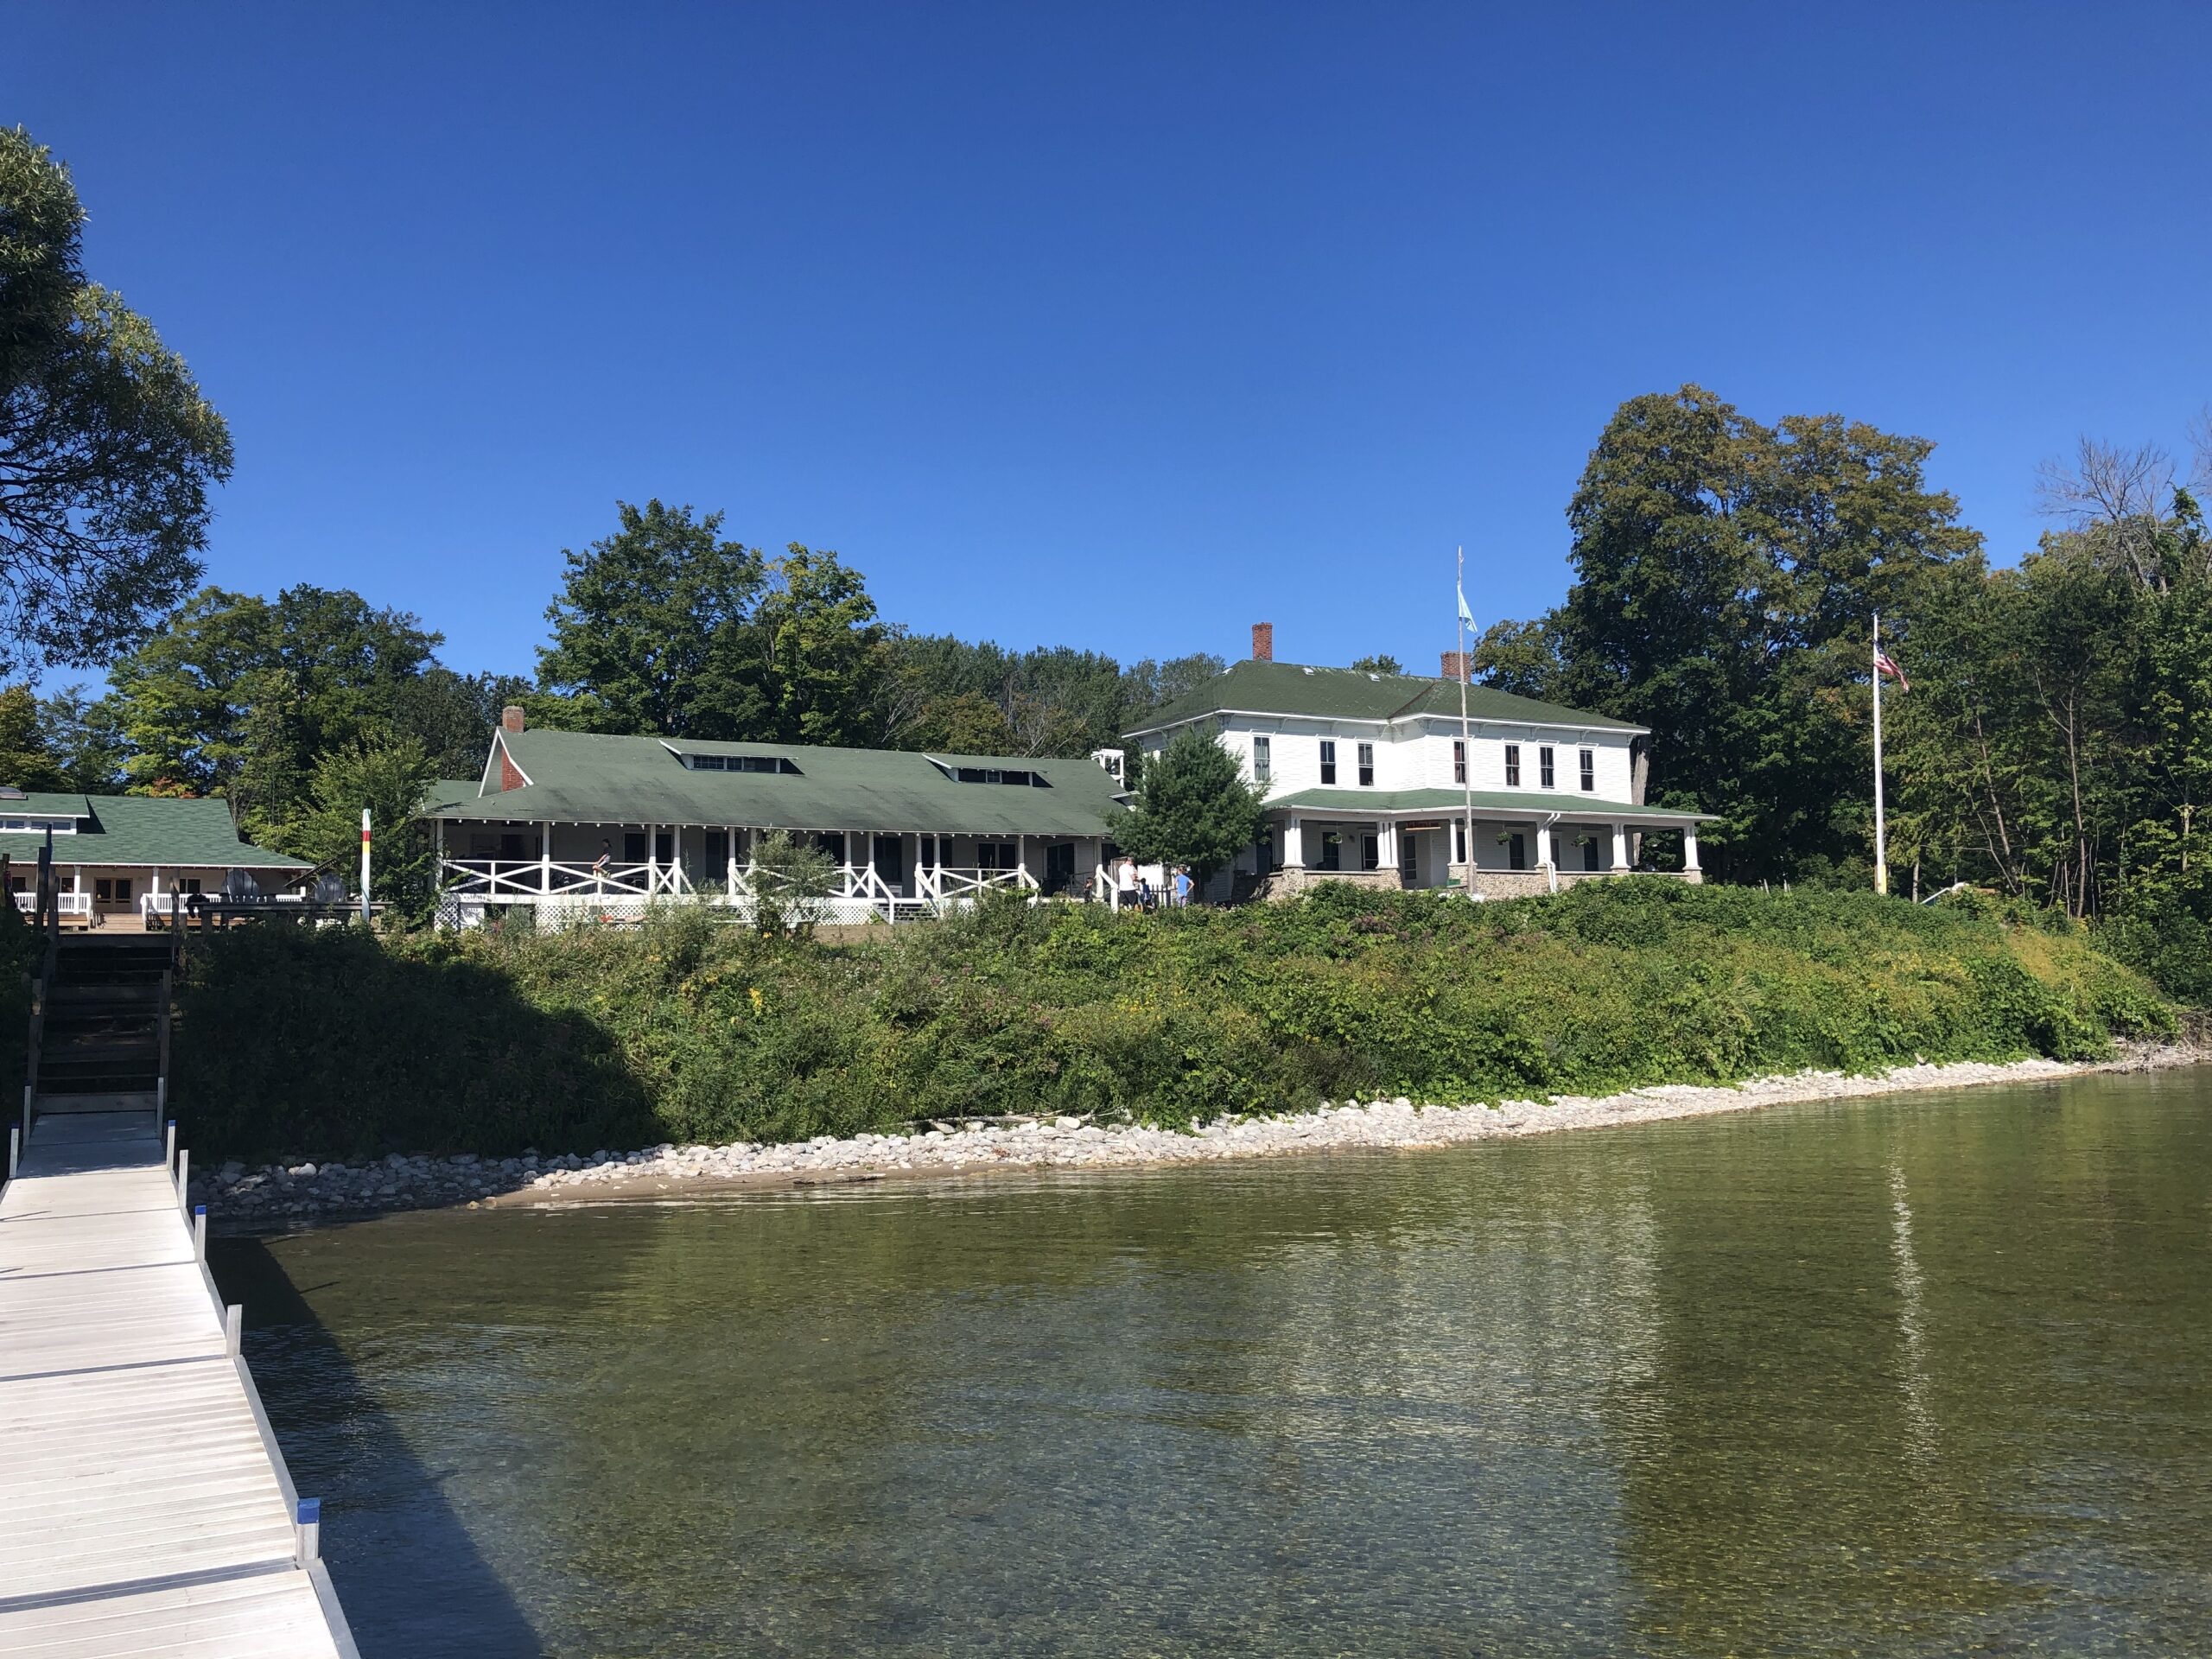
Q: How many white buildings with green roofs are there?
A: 3